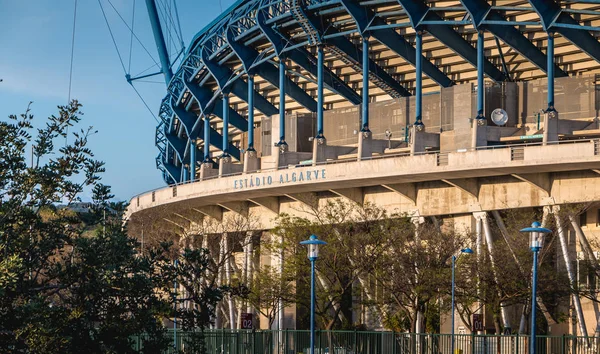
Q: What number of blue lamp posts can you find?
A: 3